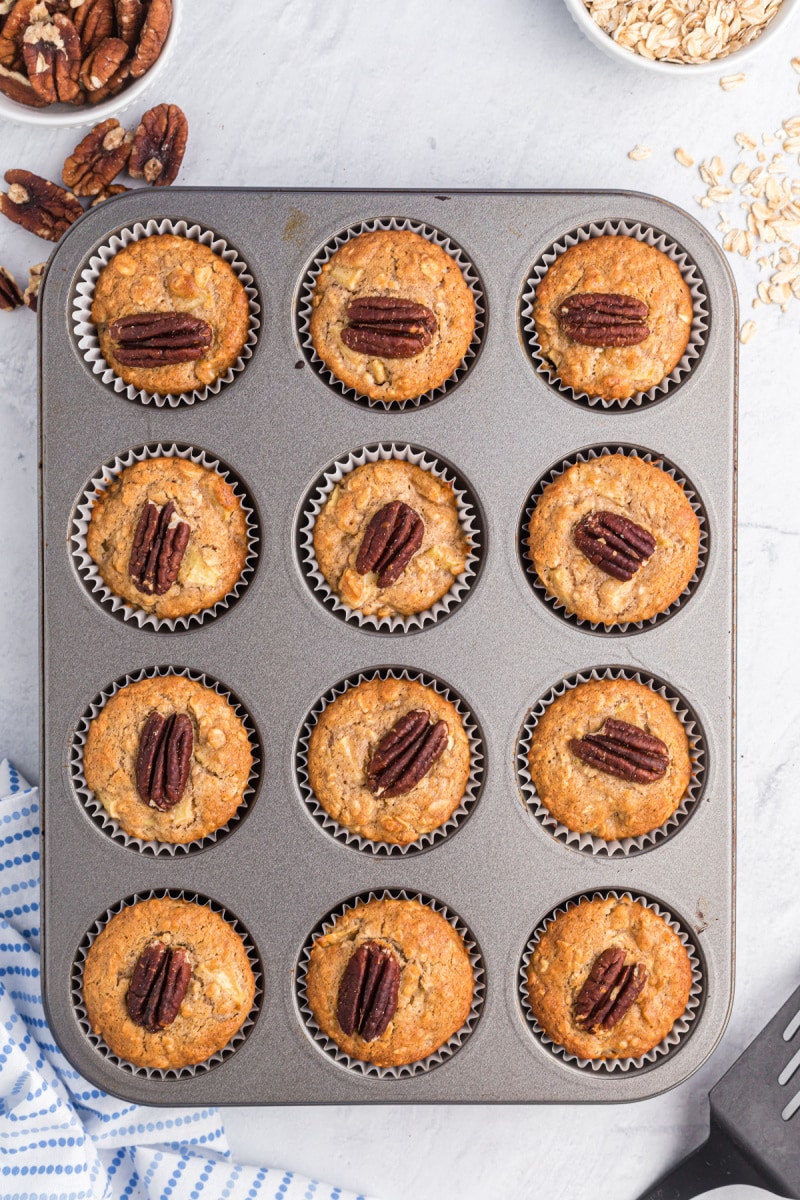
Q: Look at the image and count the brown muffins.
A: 12